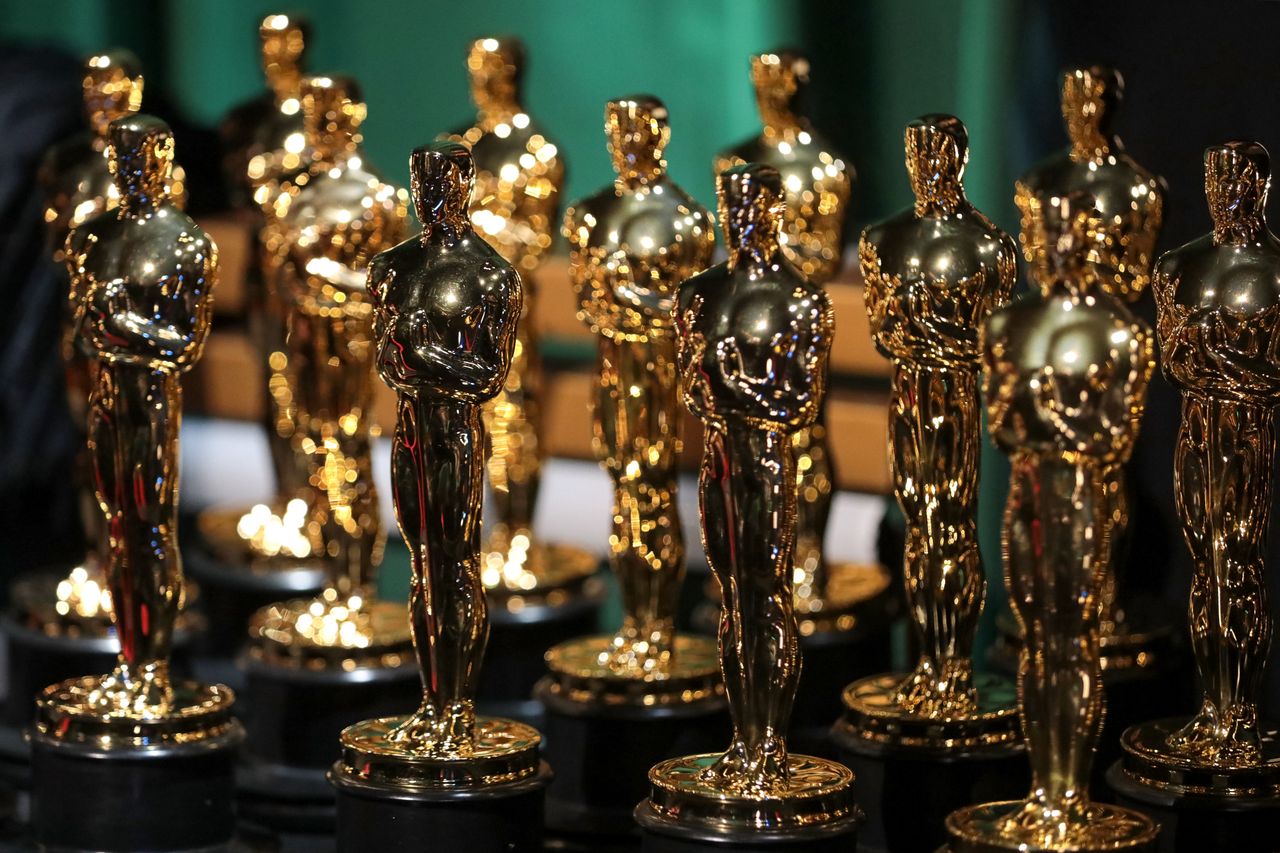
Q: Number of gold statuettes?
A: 13